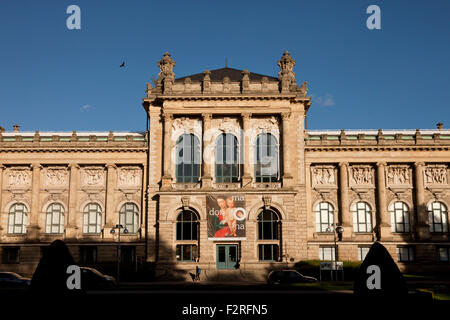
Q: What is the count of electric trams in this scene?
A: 0